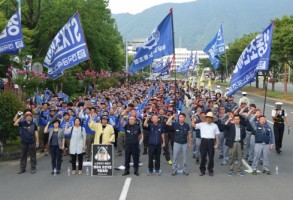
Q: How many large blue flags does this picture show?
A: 5